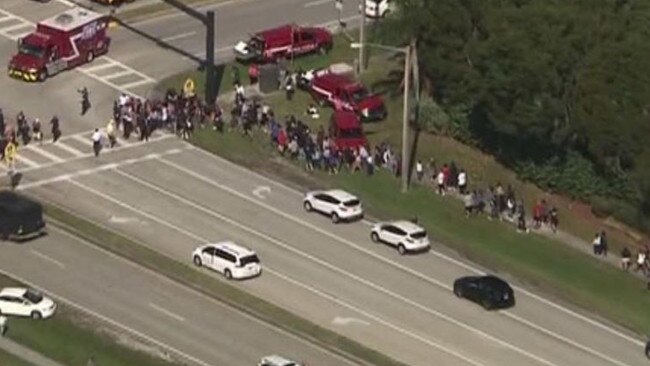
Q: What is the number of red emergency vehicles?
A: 4